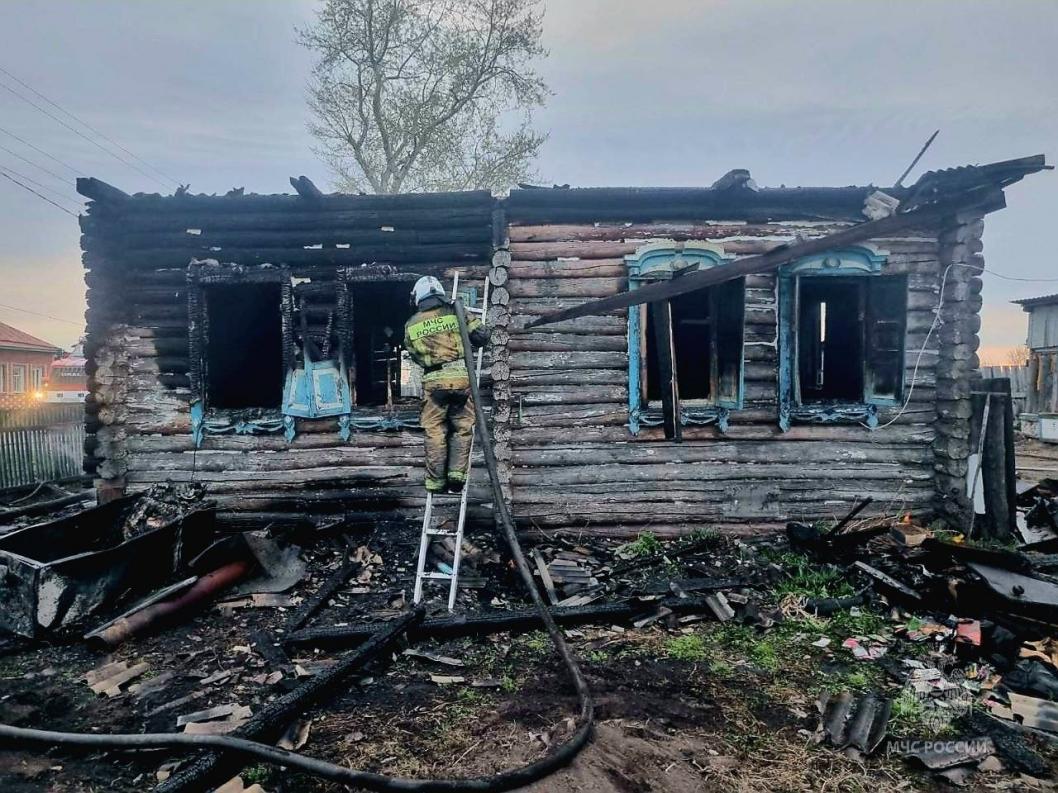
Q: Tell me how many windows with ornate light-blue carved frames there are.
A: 4